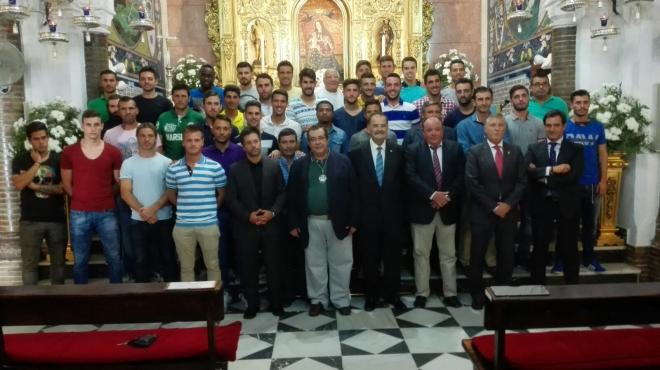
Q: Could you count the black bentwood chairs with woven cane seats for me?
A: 0